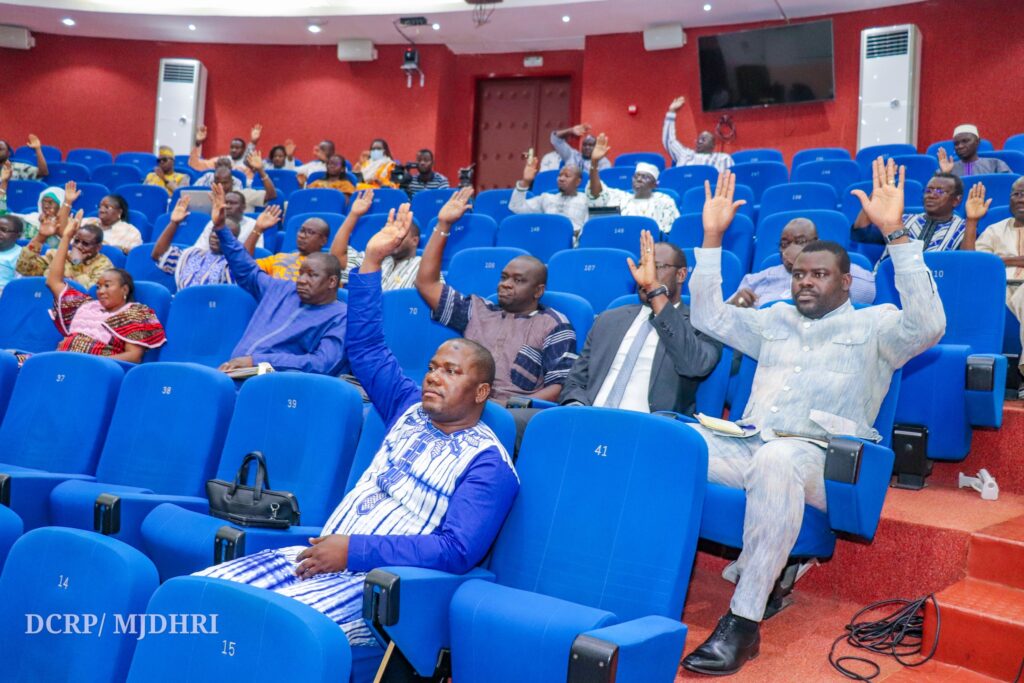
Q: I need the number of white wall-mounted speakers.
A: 3